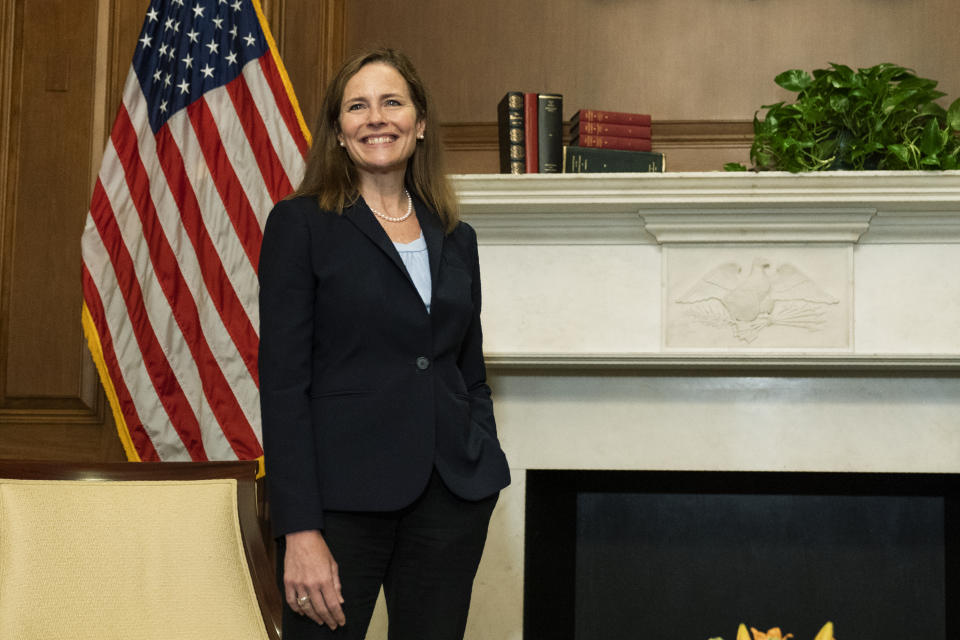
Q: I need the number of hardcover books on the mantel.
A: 7